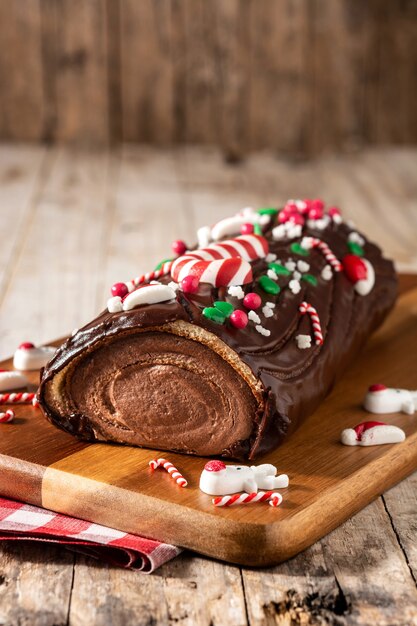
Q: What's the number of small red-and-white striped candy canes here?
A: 7